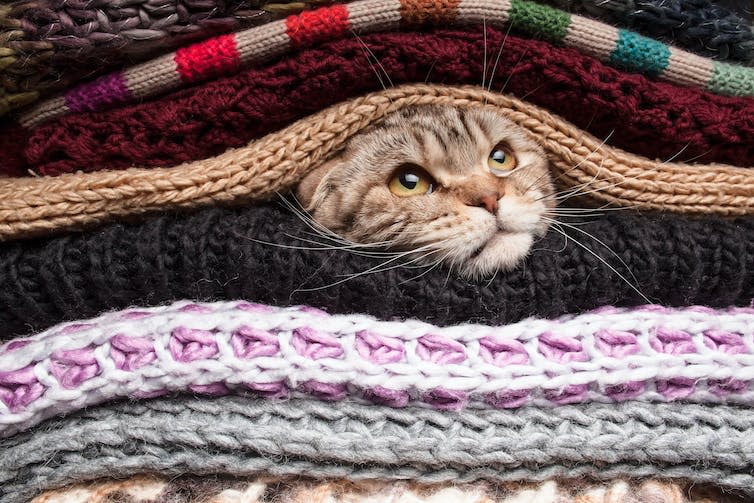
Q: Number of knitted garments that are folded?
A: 8